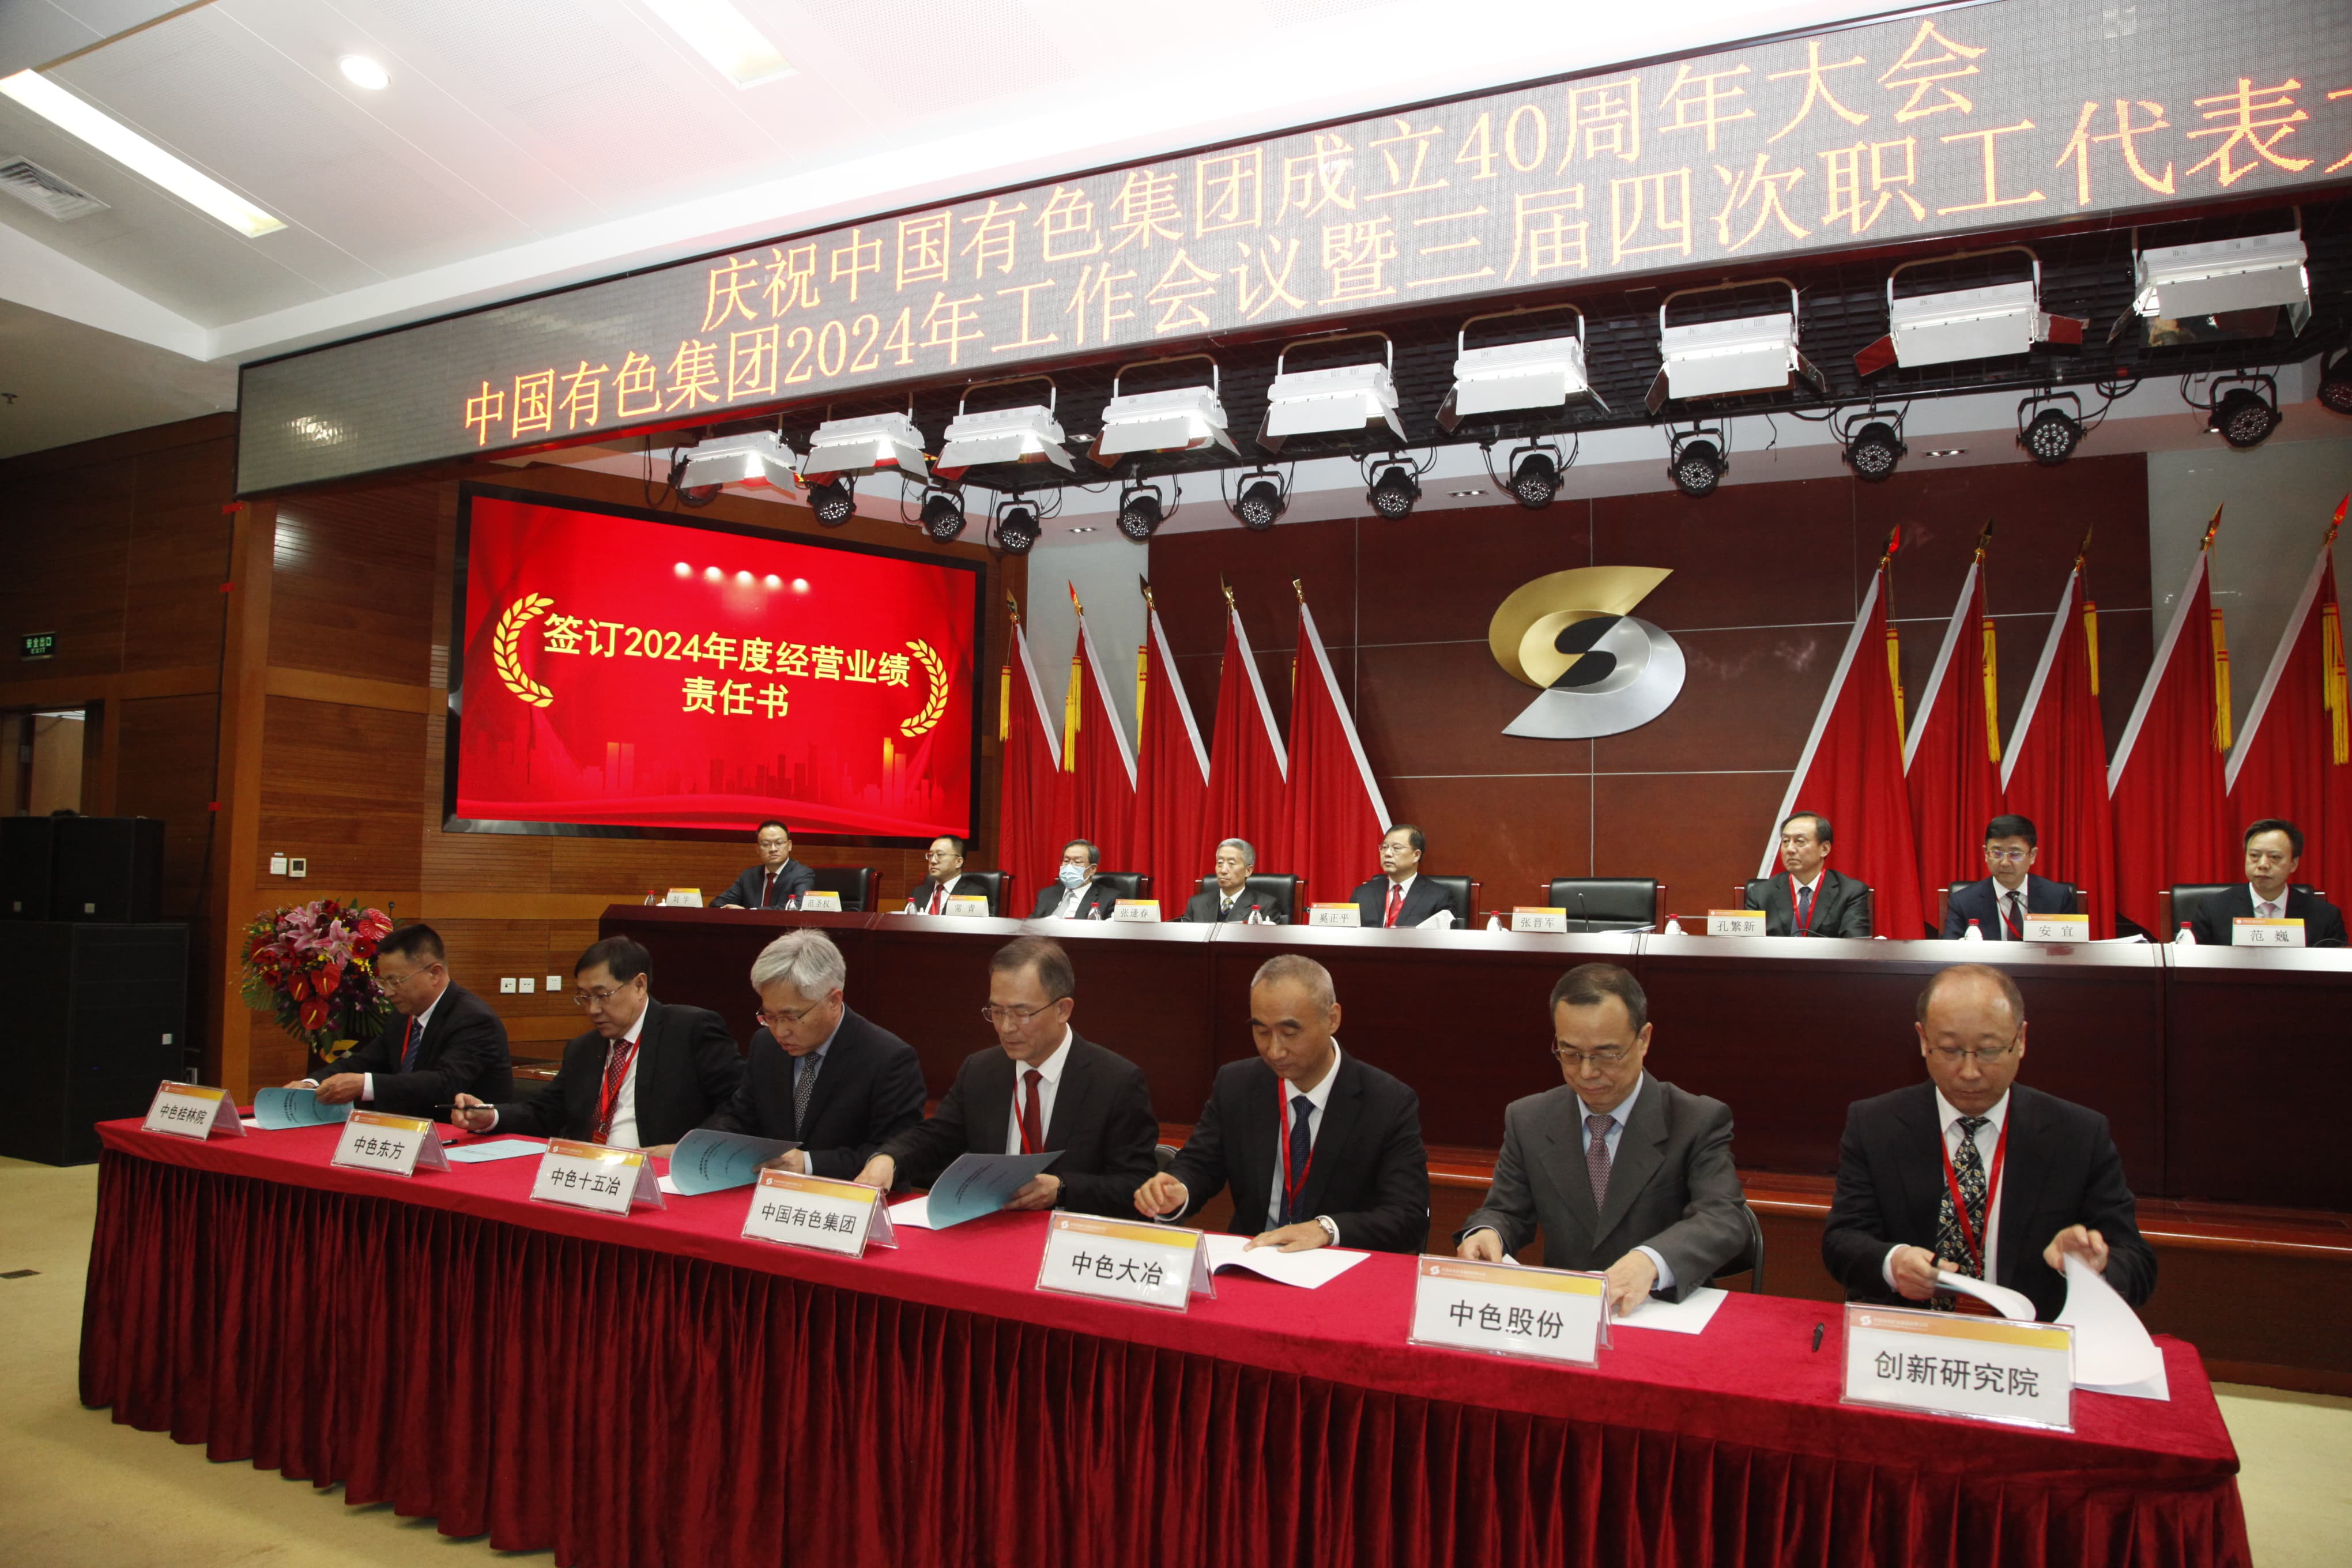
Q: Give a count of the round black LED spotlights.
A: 13